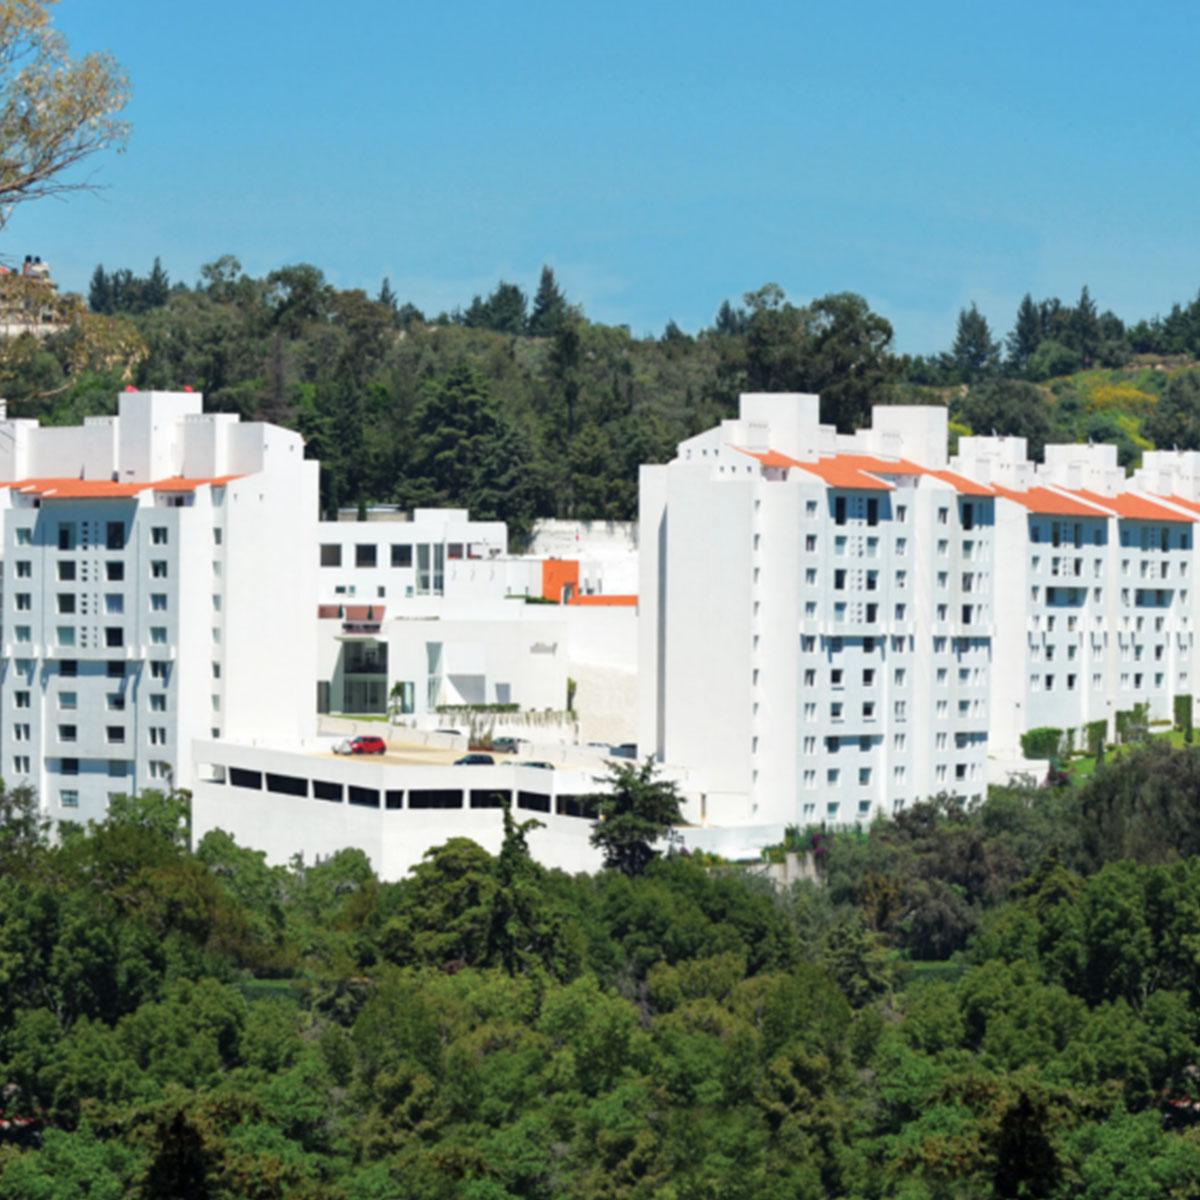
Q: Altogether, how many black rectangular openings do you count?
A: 9